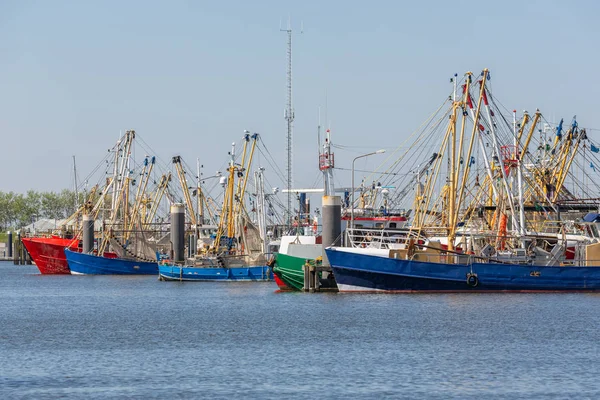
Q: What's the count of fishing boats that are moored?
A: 5